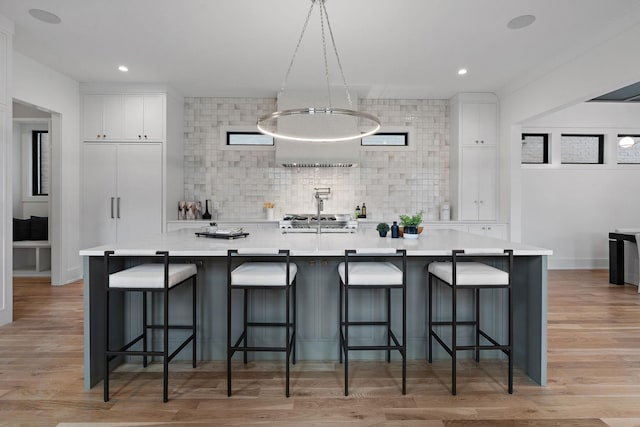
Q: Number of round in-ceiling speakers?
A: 2